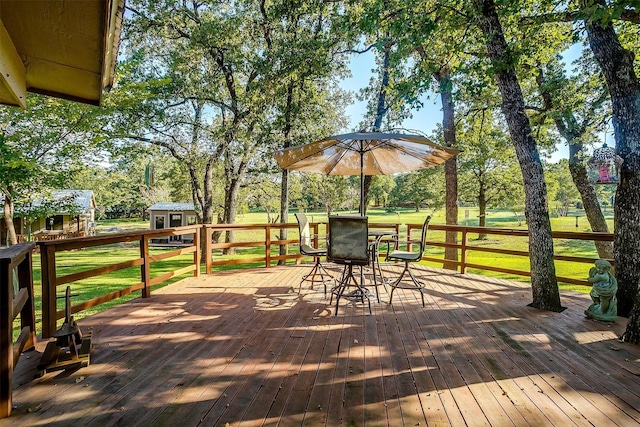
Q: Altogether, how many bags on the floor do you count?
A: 0